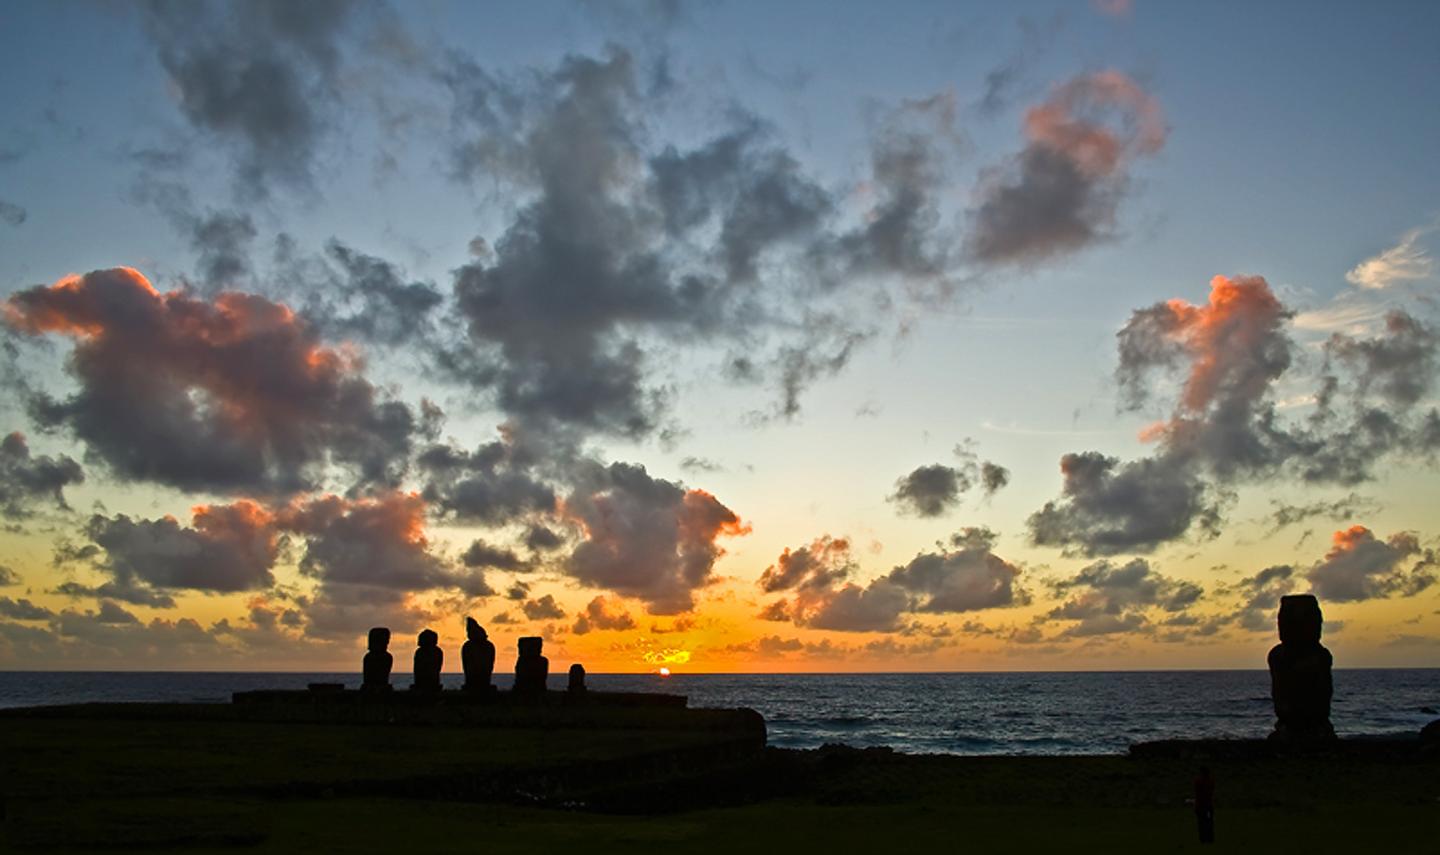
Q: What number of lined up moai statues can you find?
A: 5